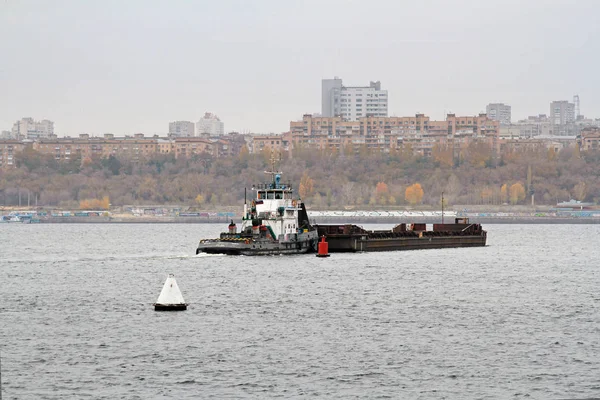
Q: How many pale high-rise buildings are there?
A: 6